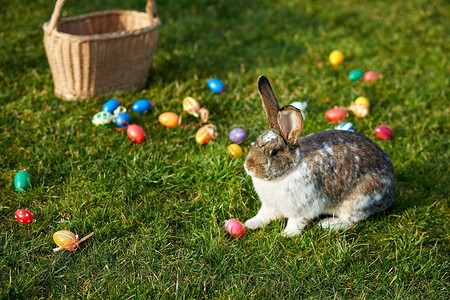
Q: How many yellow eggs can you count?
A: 3